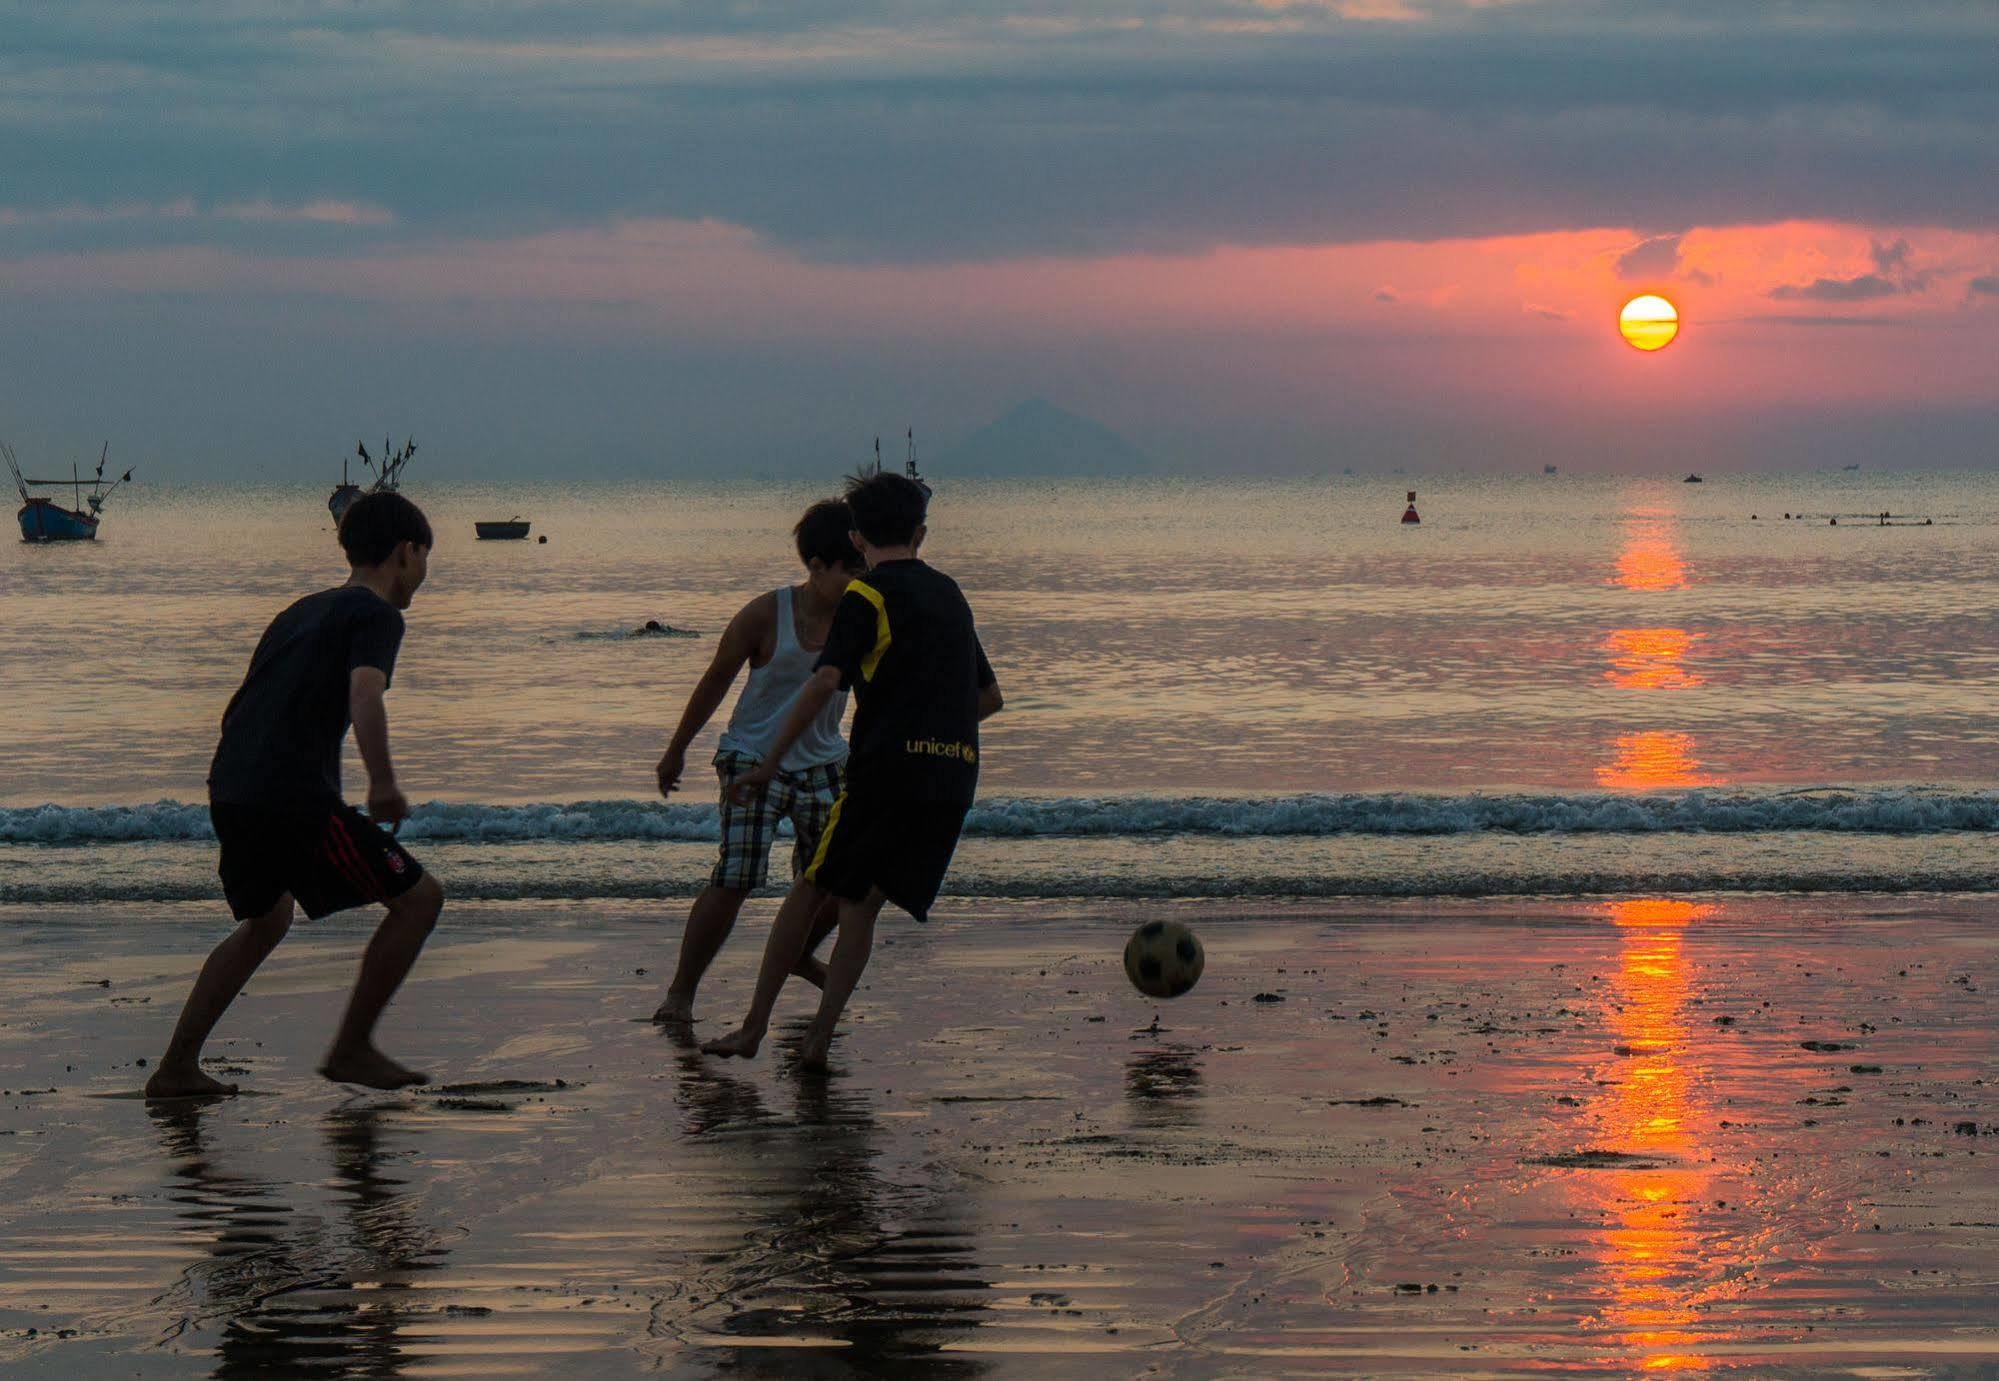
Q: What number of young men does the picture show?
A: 3